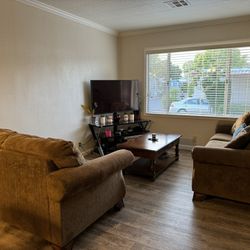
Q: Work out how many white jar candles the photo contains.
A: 4